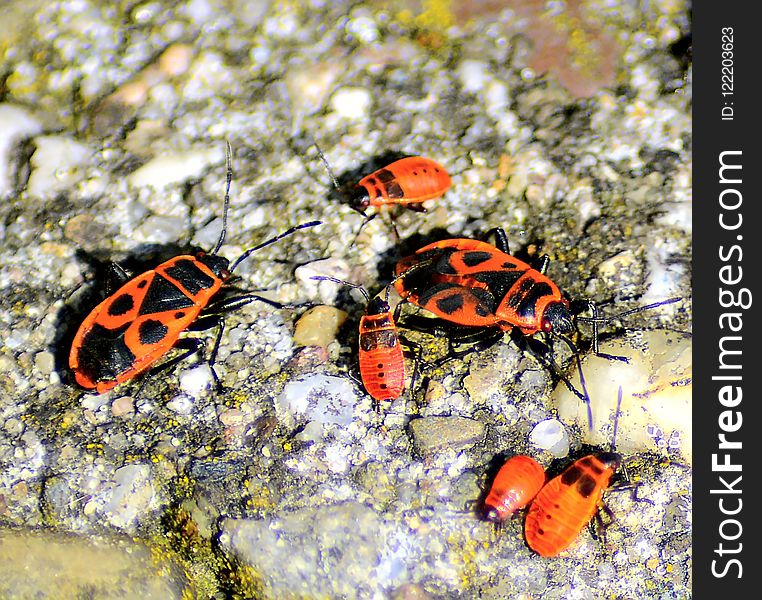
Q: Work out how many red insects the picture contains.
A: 6